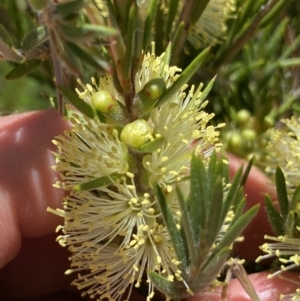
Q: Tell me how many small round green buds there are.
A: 6